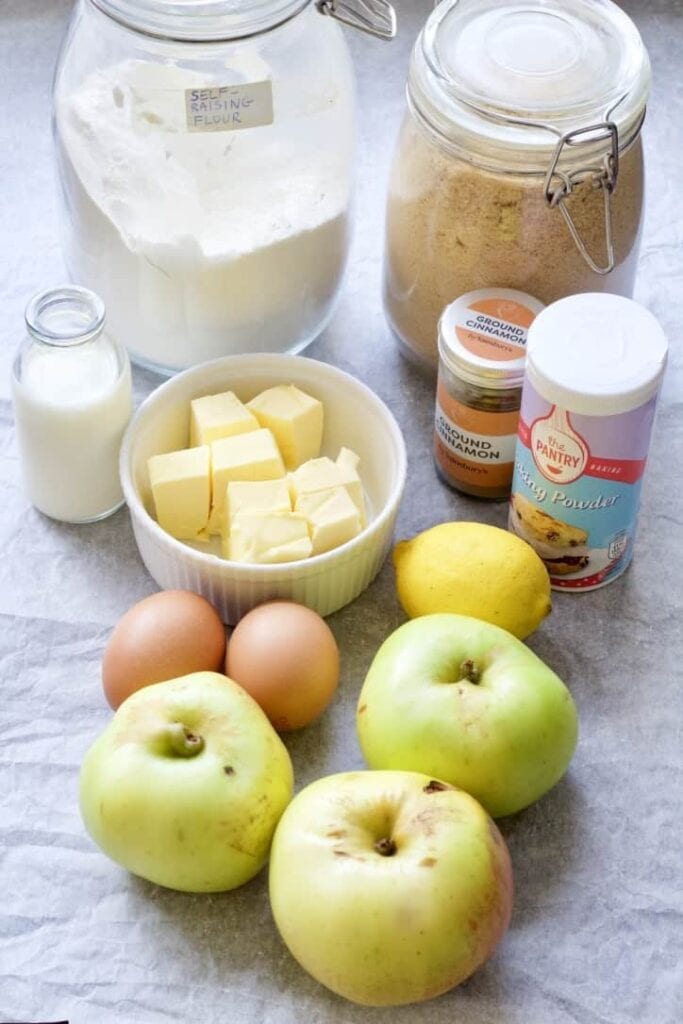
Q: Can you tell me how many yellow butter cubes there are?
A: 8